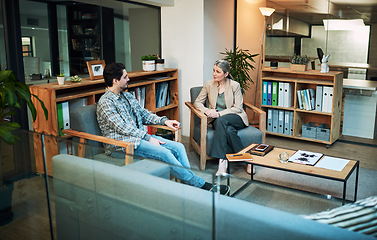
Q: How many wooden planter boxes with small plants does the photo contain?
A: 1